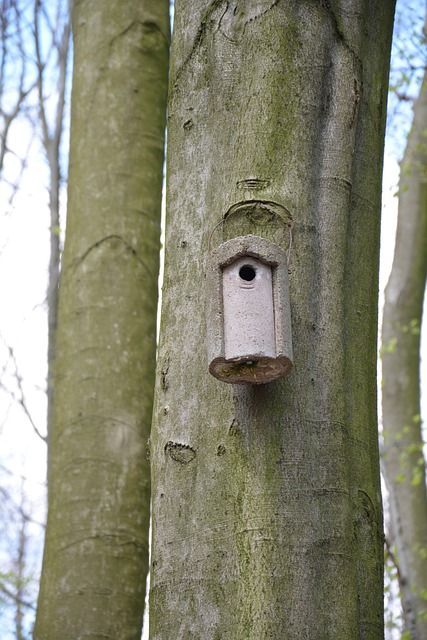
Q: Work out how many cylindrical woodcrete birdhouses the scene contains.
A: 1